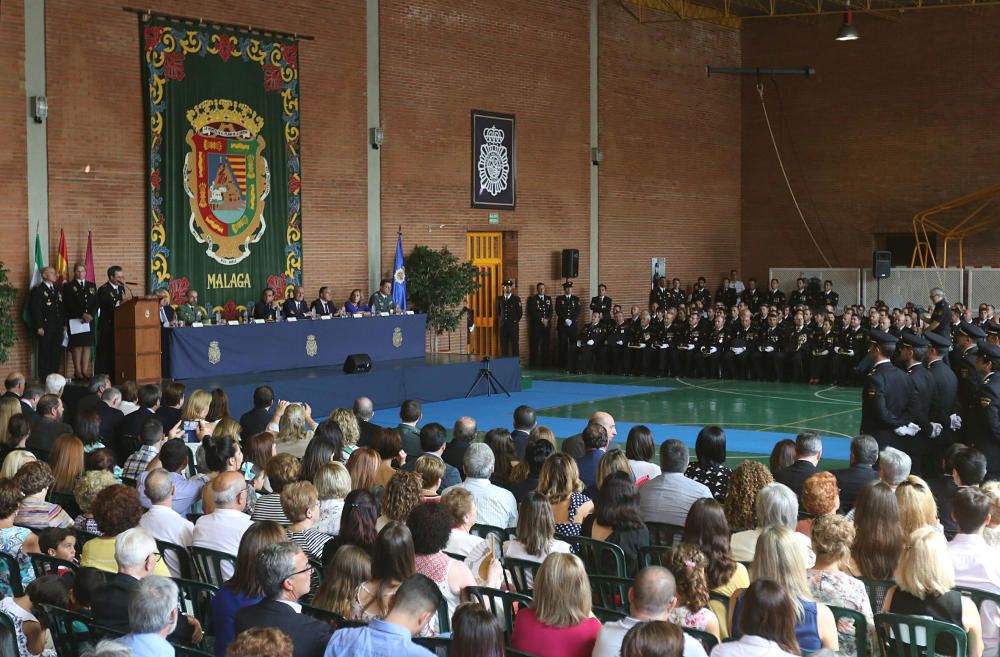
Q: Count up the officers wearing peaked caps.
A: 8